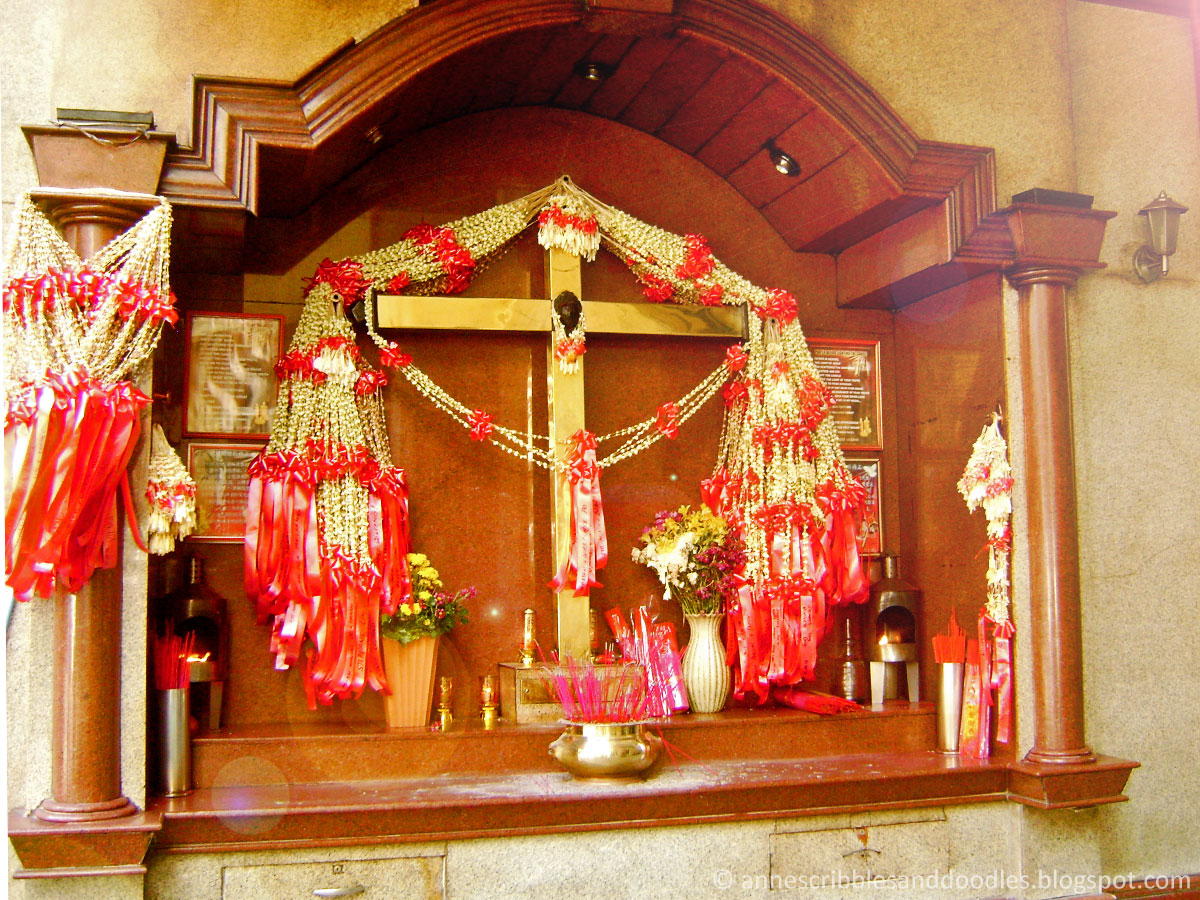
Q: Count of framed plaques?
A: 4